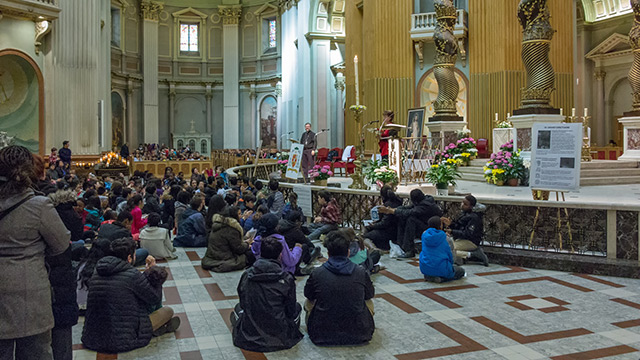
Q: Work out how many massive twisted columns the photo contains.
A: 3